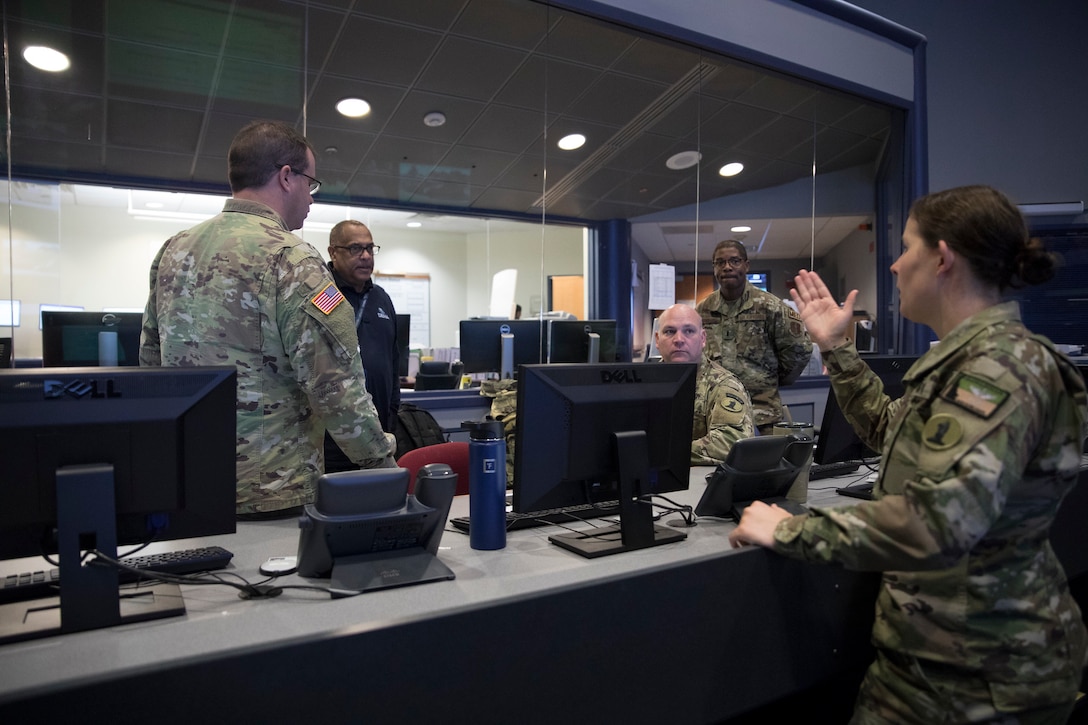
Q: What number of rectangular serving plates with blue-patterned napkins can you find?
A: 0